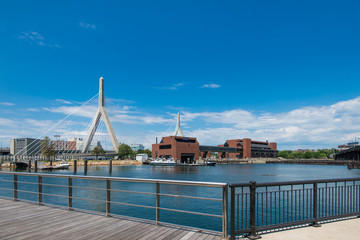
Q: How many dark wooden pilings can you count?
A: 6